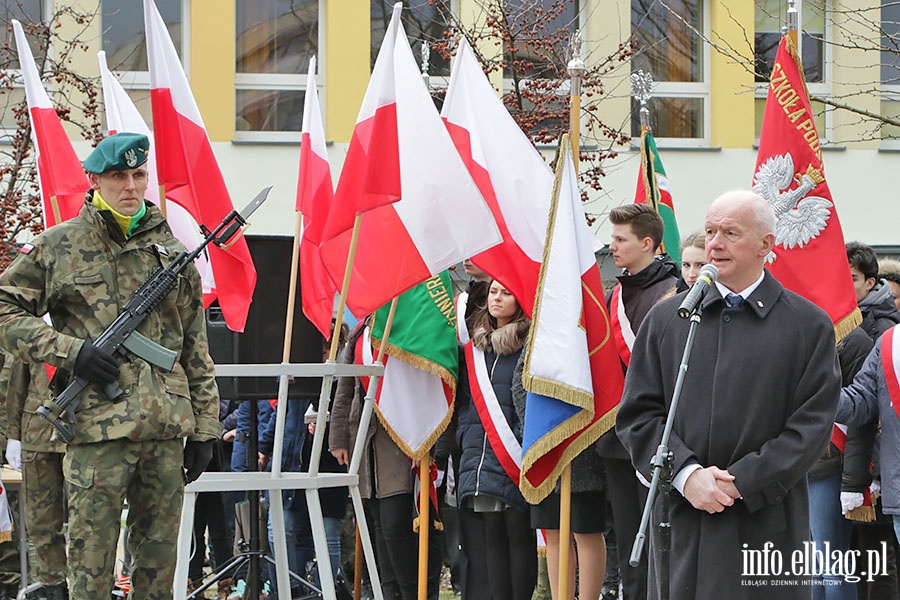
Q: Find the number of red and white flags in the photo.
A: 6